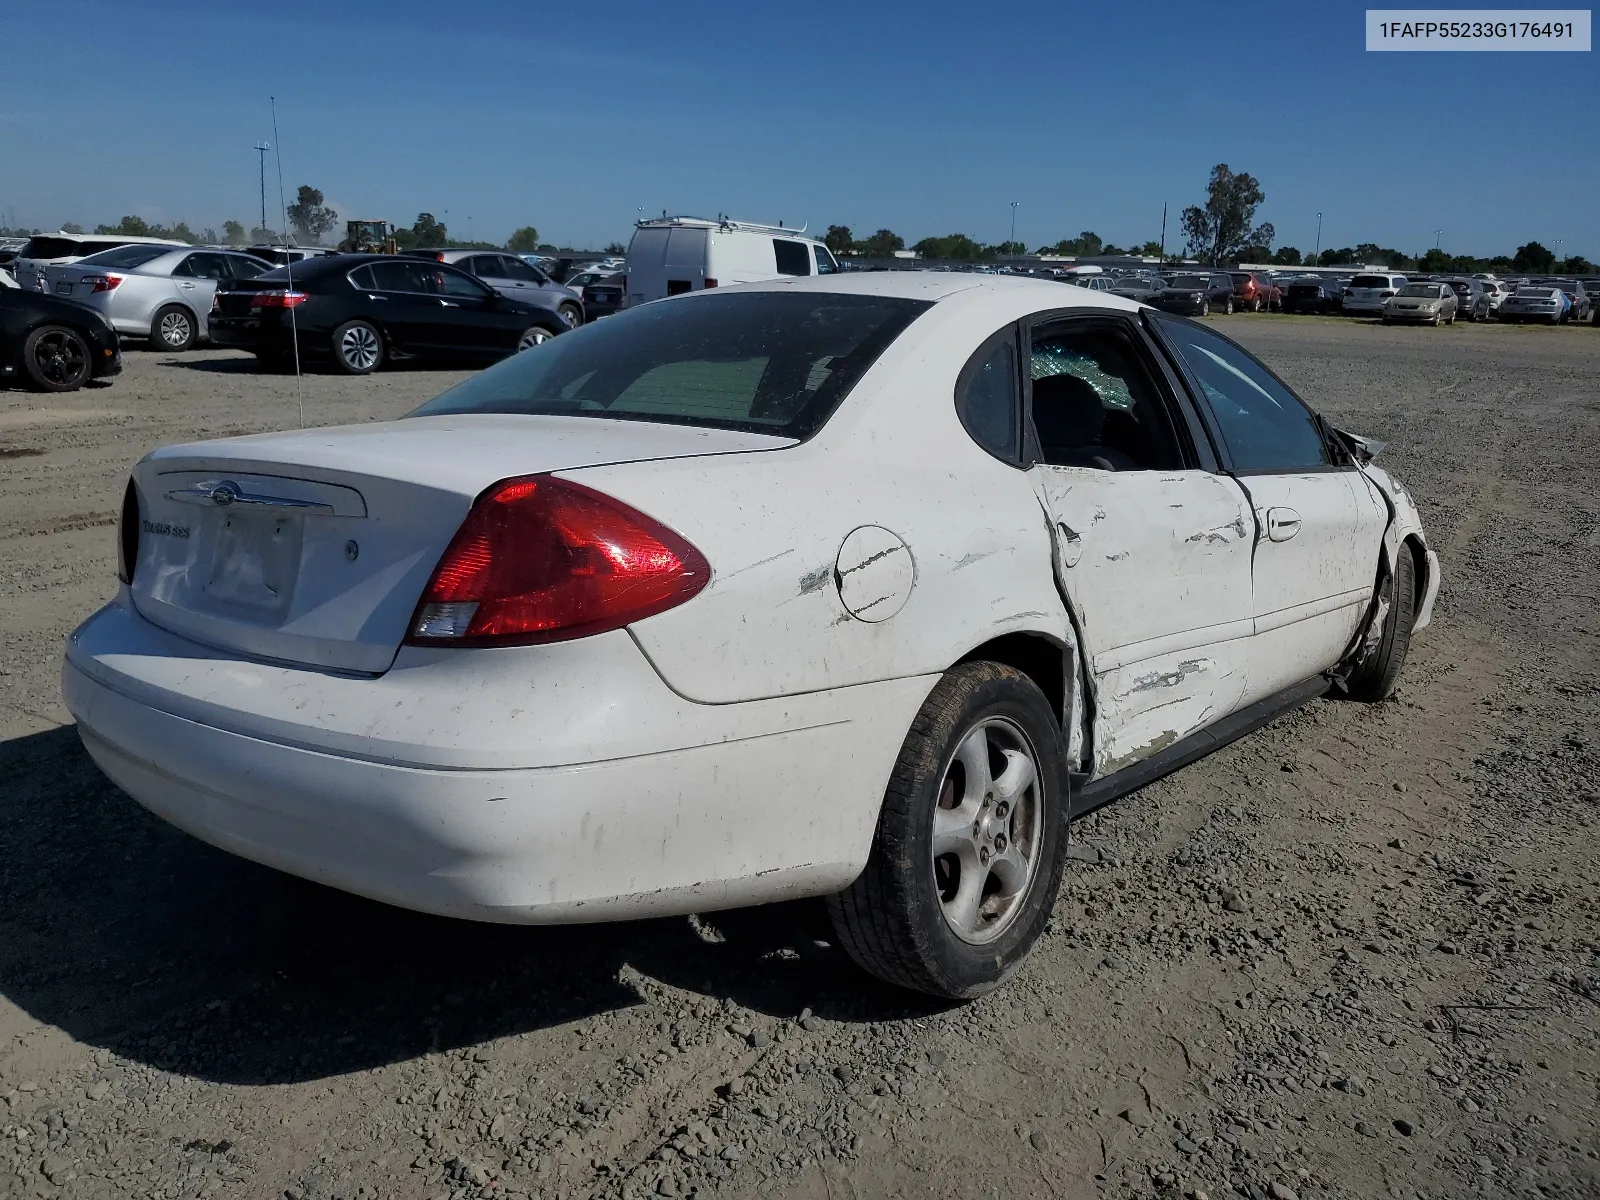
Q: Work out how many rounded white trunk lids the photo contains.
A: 1